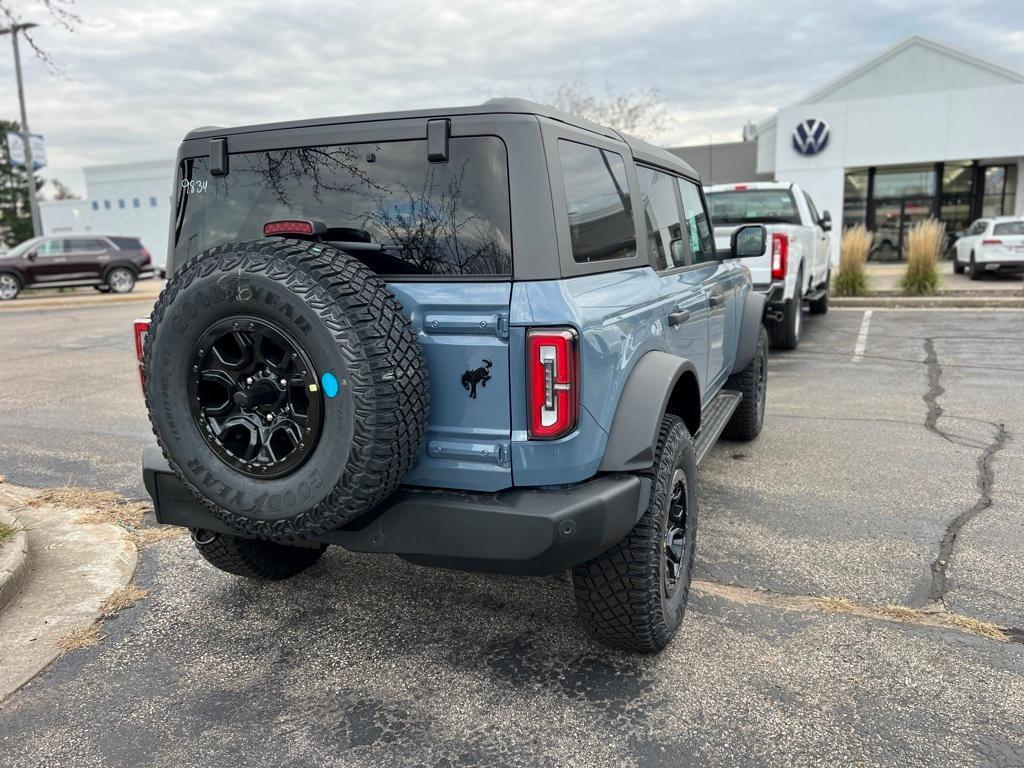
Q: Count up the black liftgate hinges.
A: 2